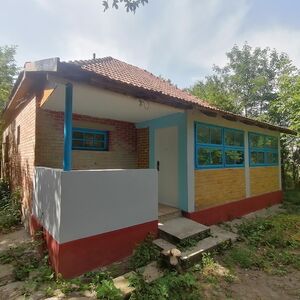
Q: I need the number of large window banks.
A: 2